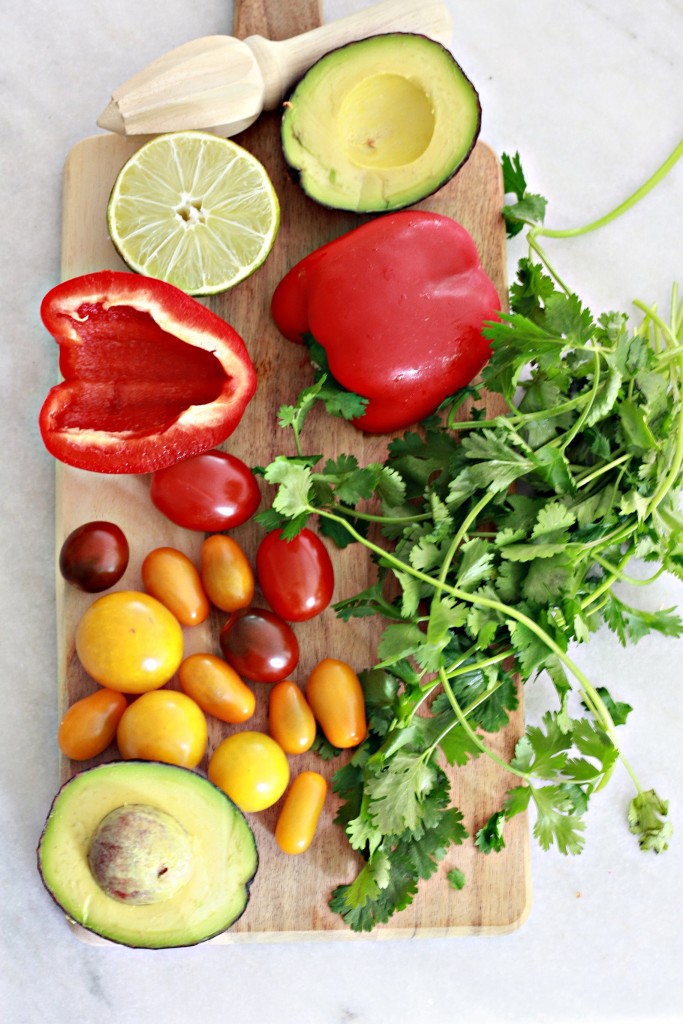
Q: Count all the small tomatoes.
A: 14